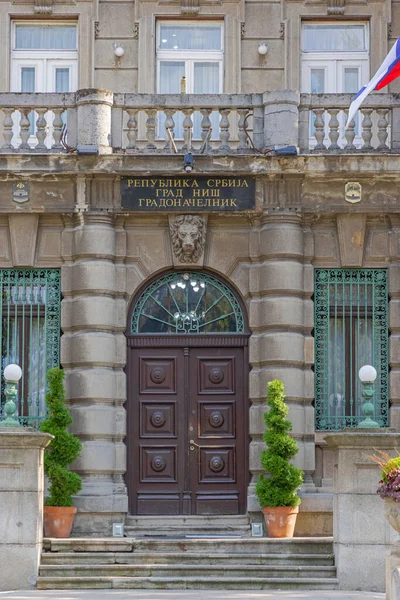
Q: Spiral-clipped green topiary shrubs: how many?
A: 2